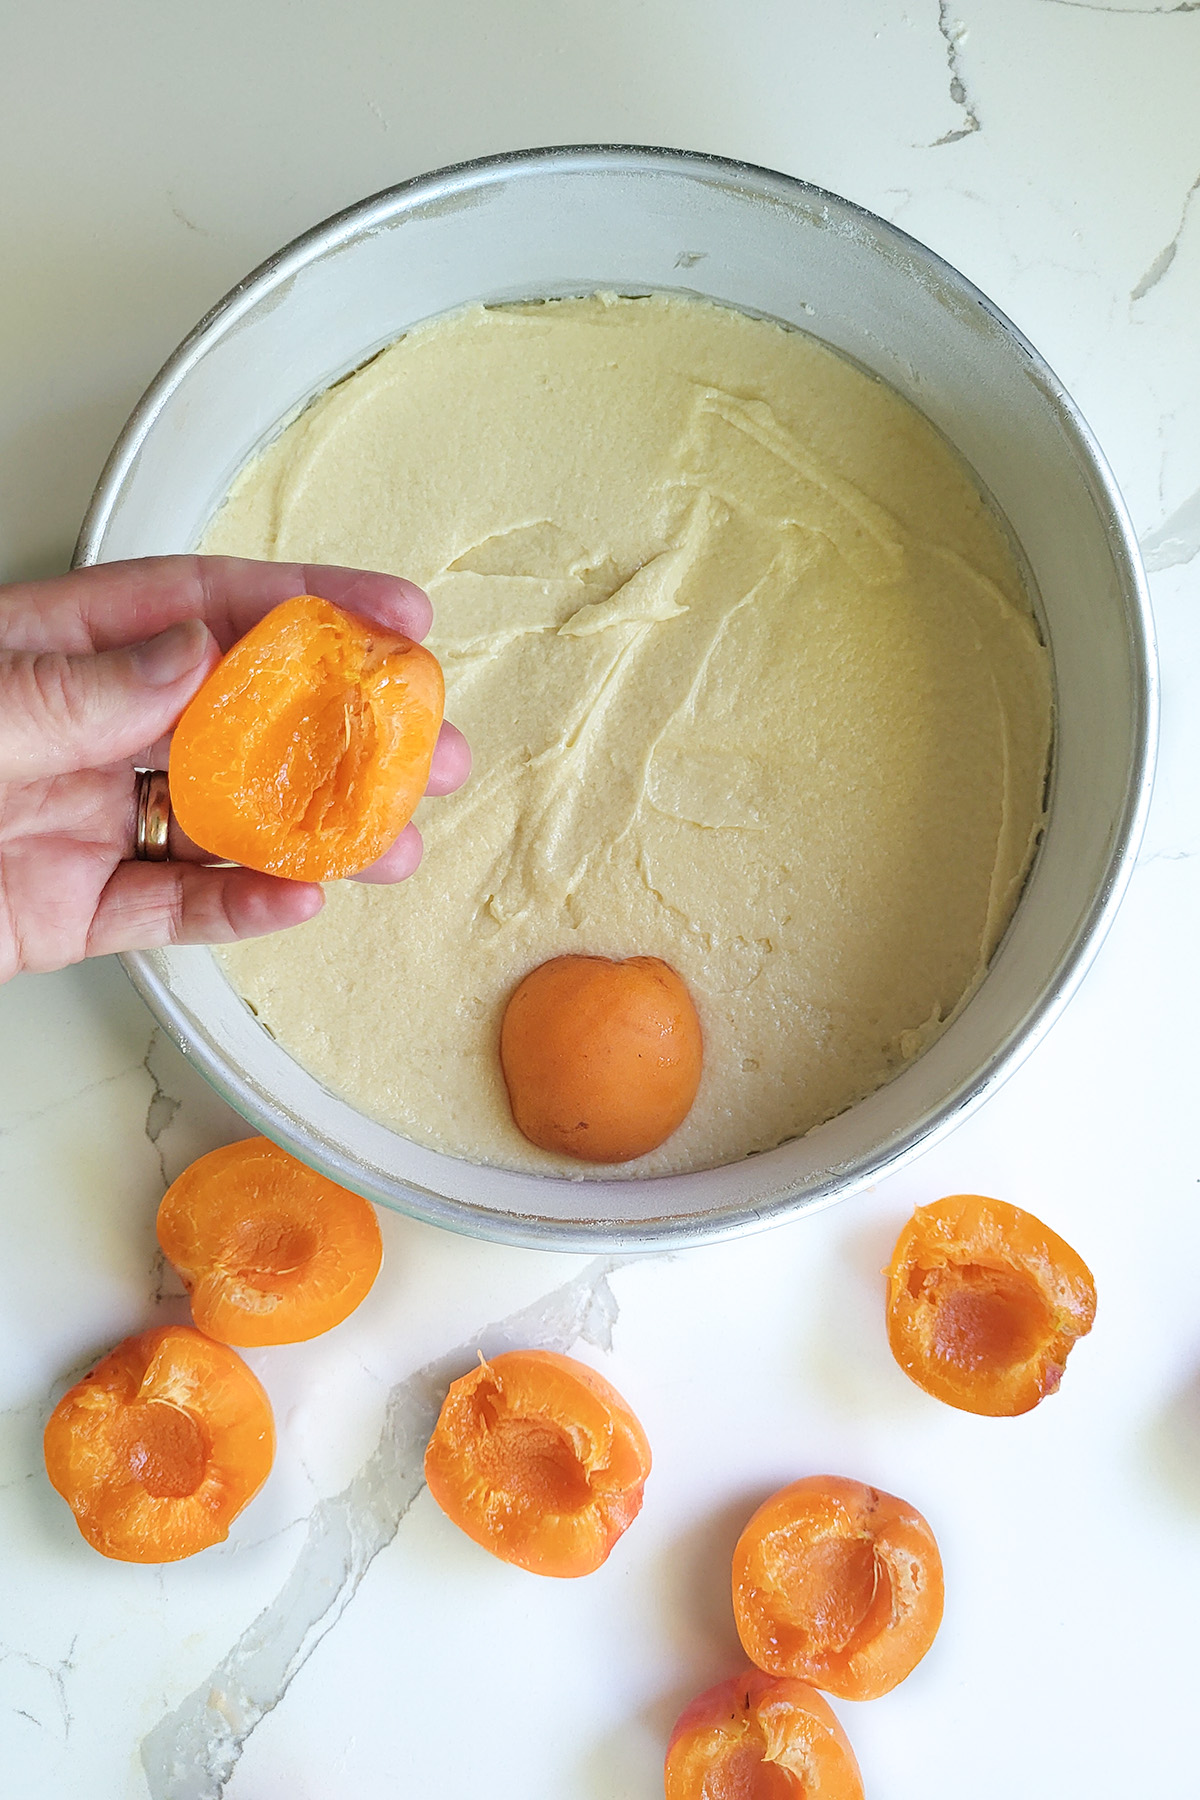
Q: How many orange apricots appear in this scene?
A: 8